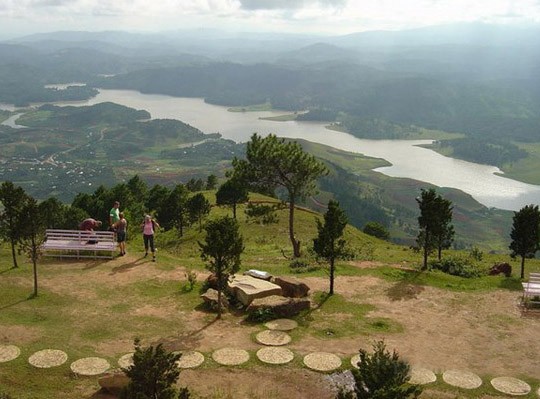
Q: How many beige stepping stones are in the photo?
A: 14